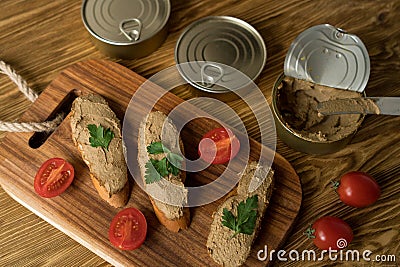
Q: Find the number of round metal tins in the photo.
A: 3